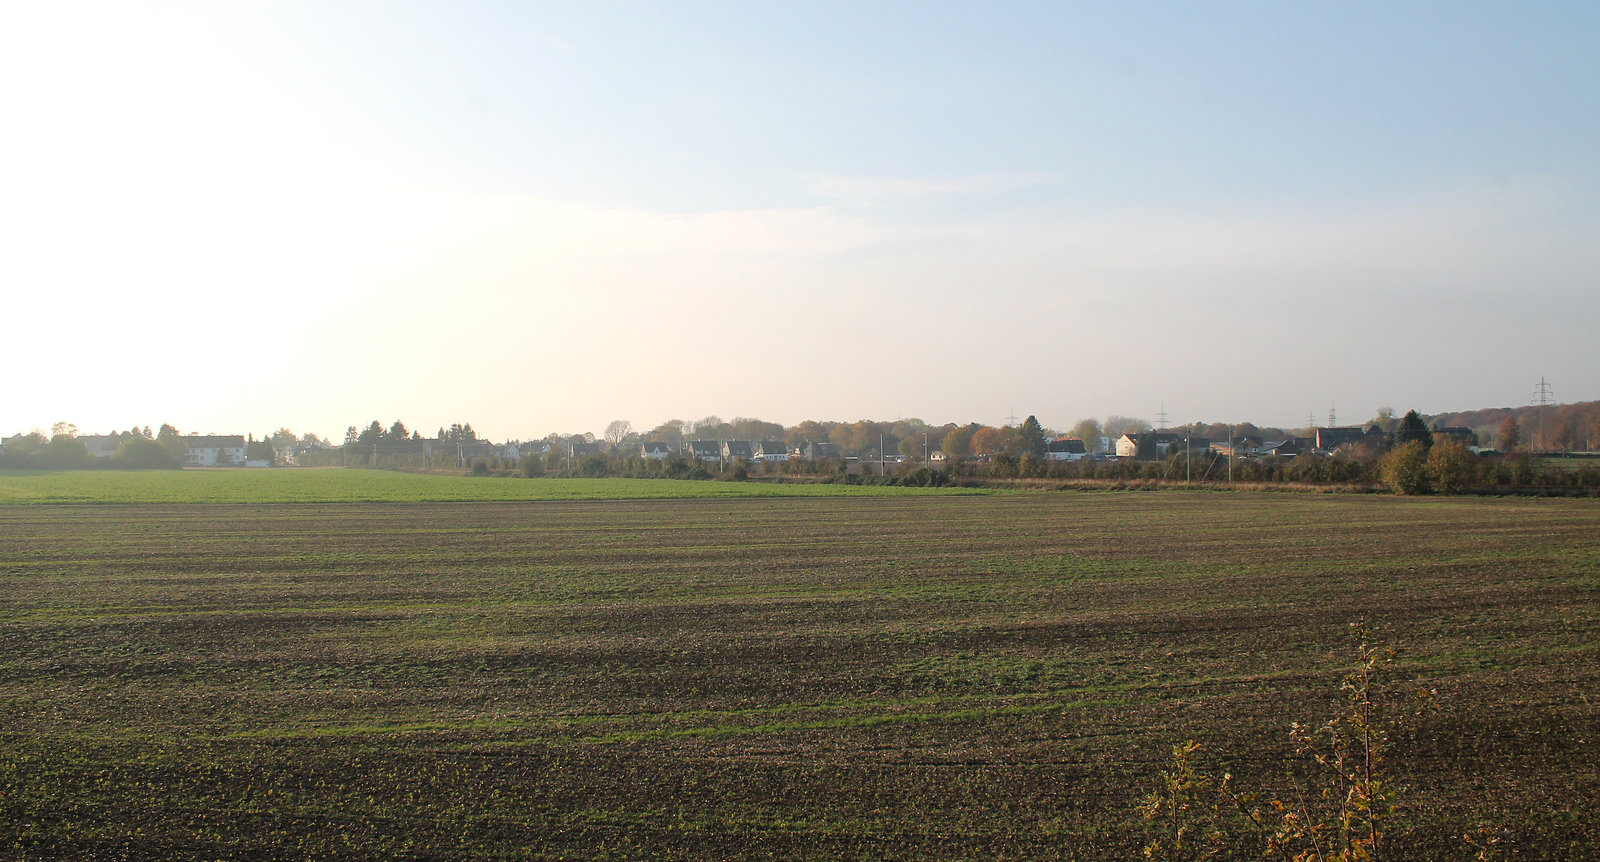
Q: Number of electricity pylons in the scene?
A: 5